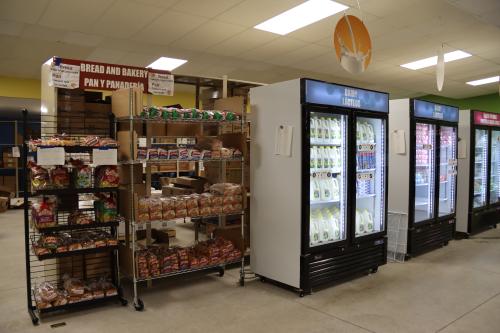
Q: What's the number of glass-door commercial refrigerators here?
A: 3